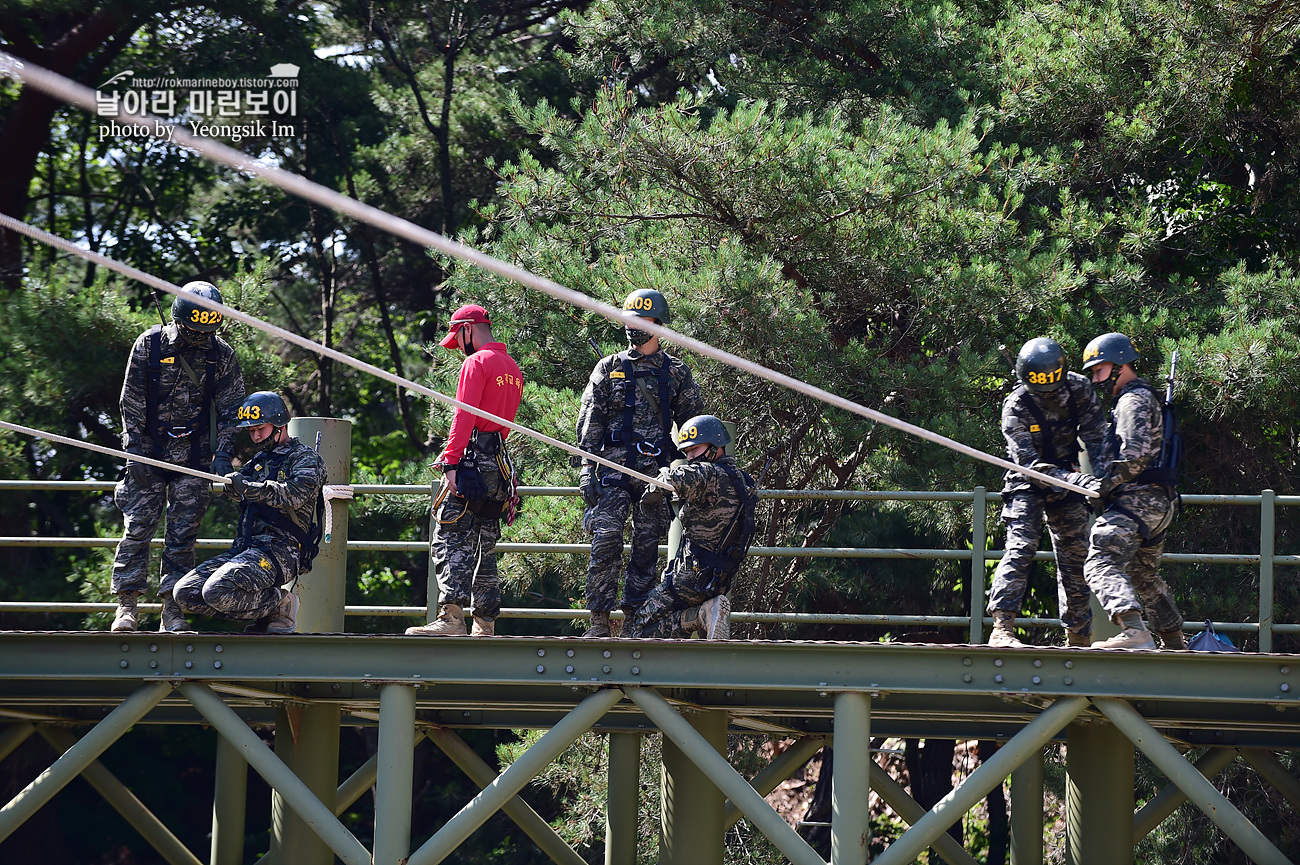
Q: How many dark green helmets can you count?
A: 6